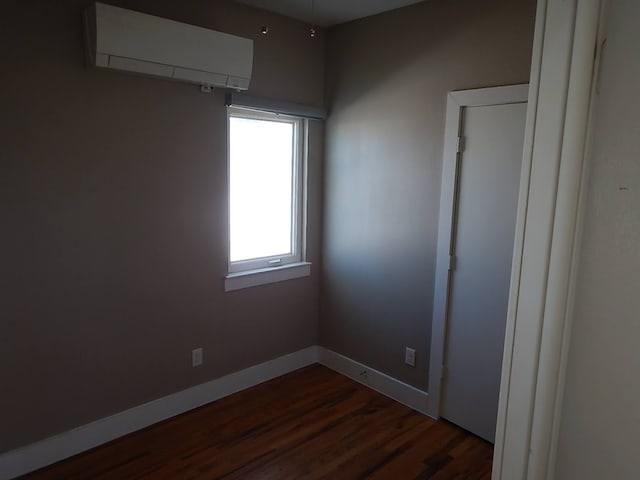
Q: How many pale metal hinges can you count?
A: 3